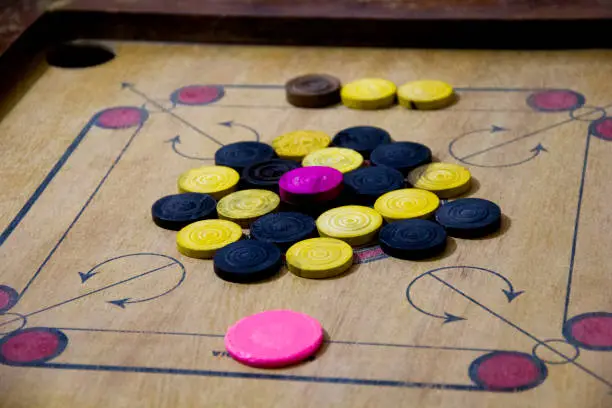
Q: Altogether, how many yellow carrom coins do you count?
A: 11